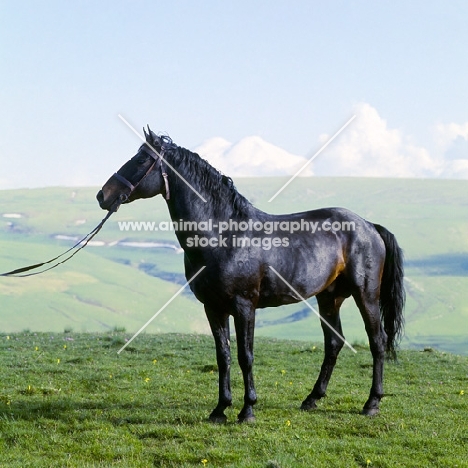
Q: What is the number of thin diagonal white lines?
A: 4